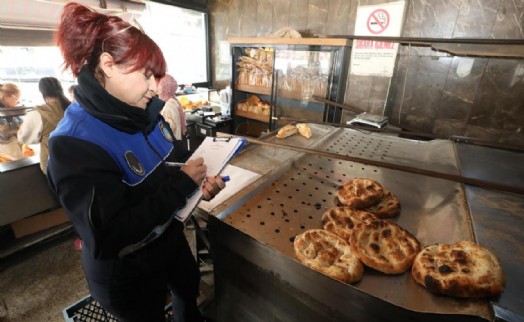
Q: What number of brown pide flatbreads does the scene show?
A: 6